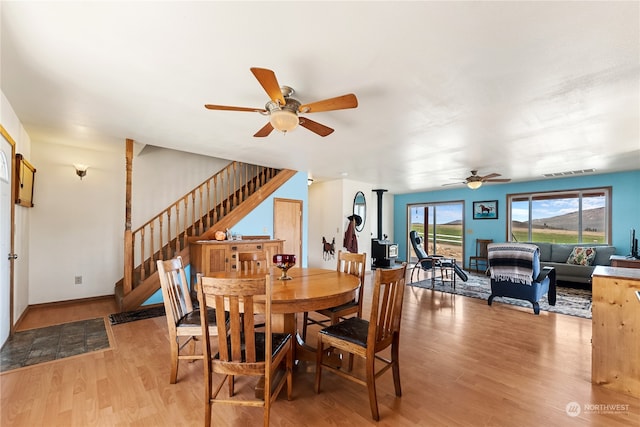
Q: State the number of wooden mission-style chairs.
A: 5